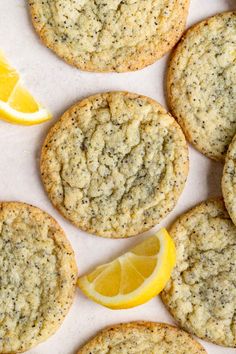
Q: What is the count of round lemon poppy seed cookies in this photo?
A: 7